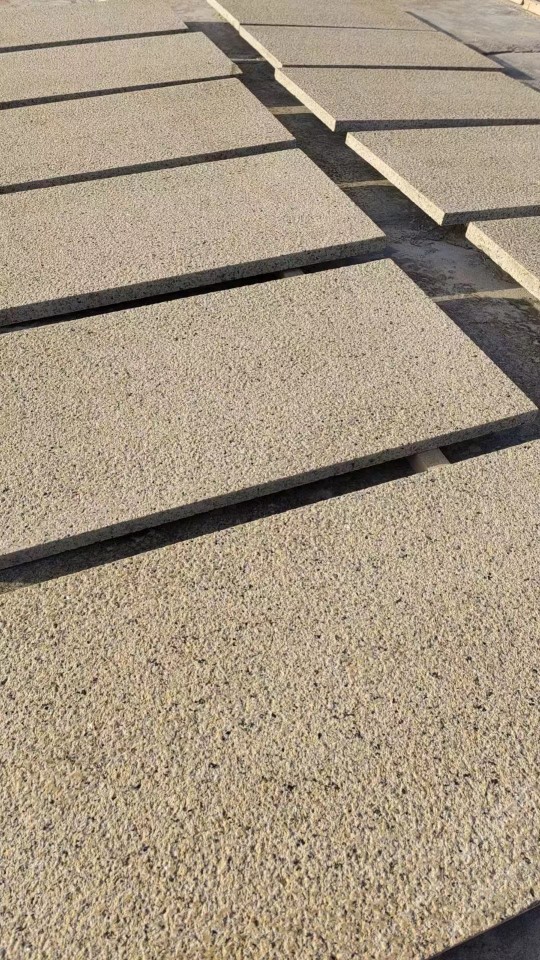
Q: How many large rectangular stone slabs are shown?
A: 11